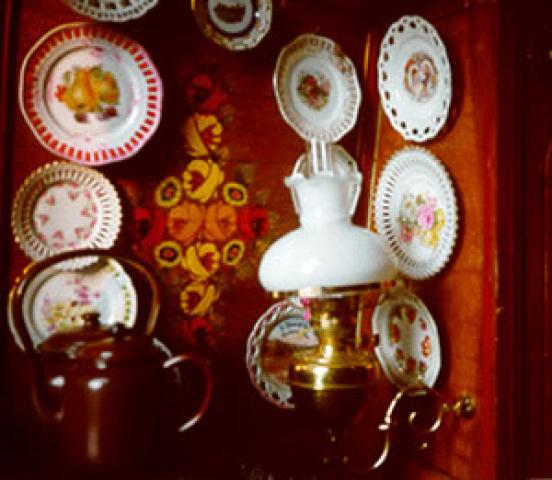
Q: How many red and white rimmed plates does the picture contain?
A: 1